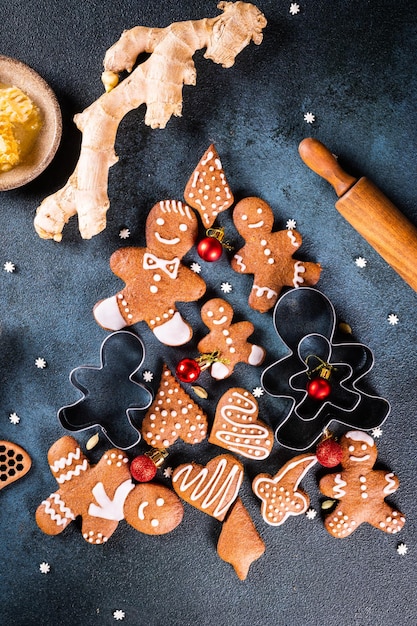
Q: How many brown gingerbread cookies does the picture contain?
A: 11